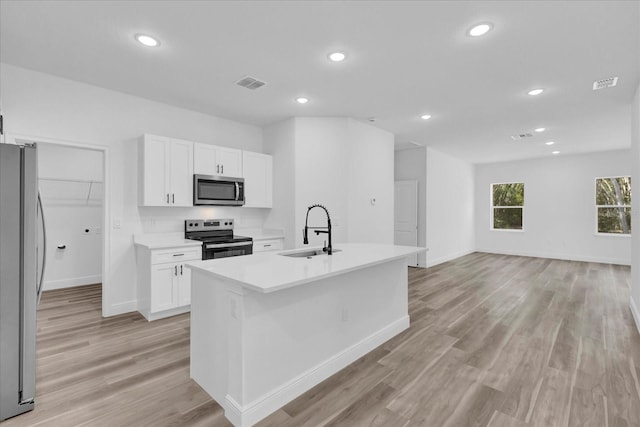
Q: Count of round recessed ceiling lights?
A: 9